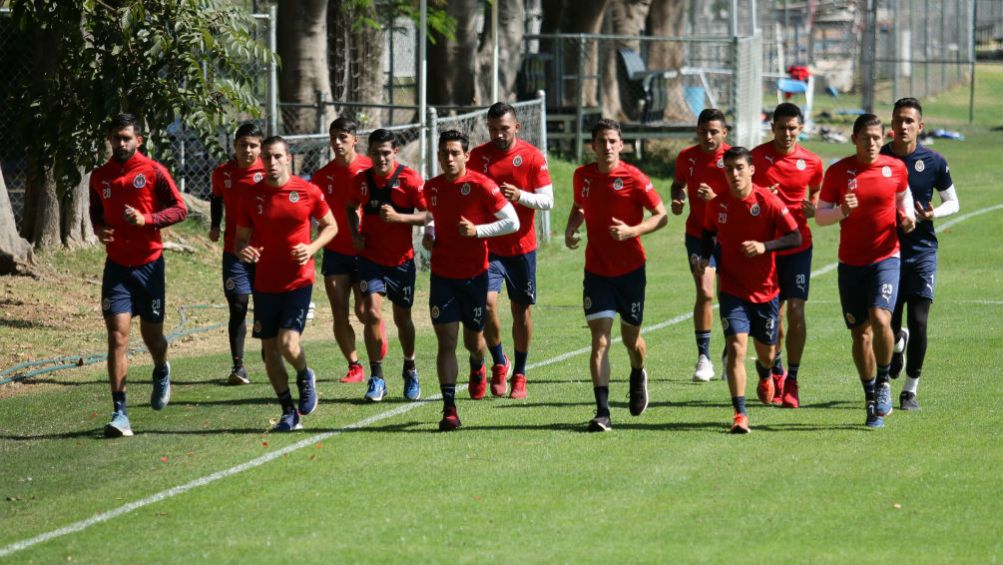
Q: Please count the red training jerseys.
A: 12